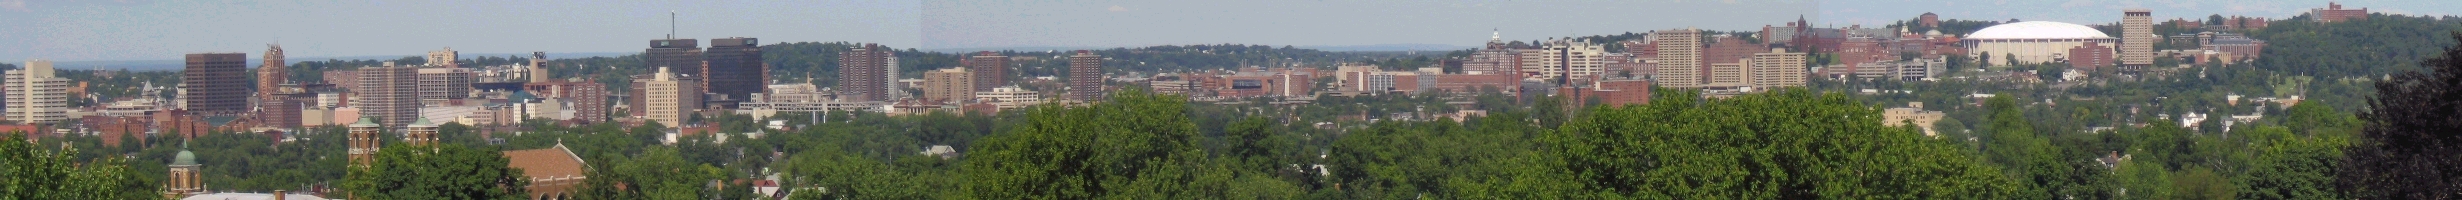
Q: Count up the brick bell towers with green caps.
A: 3